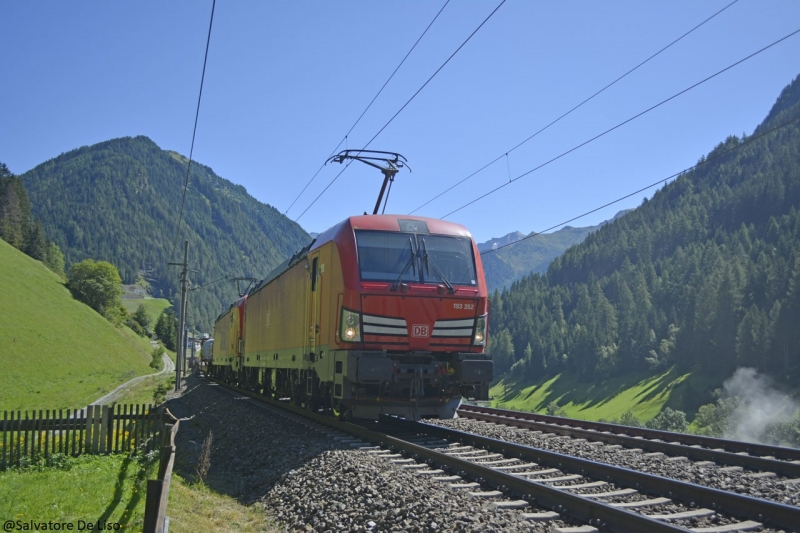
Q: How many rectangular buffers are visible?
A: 2